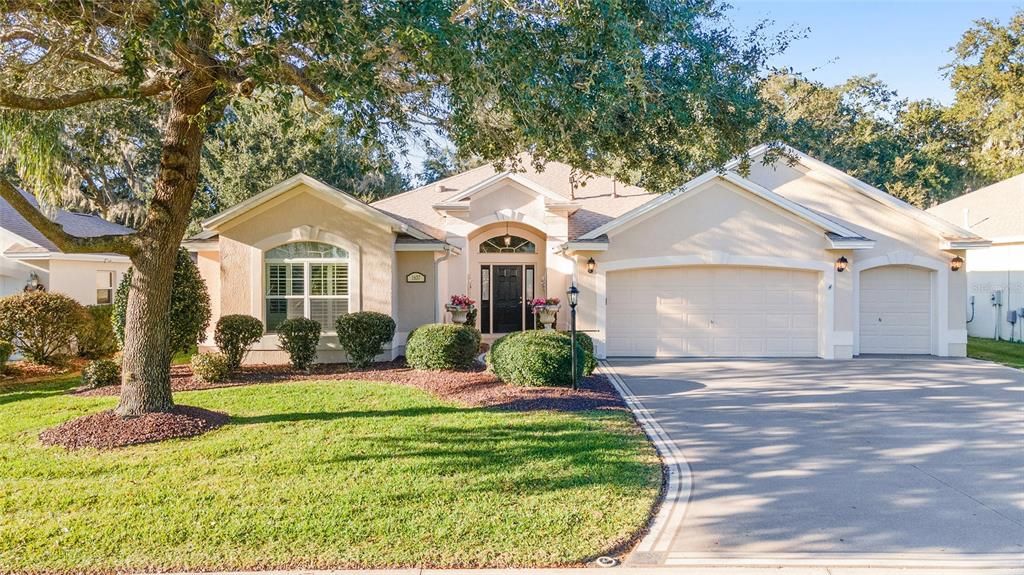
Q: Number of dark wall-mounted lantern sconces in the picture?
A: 3